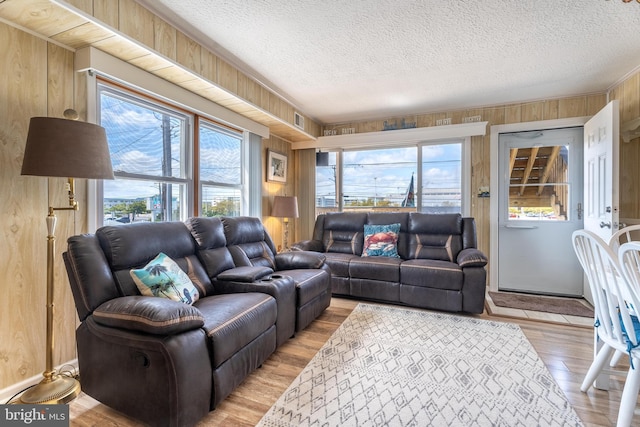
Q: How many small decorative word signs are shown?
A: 5